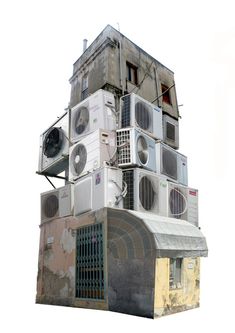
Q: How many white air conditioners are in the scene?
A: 11